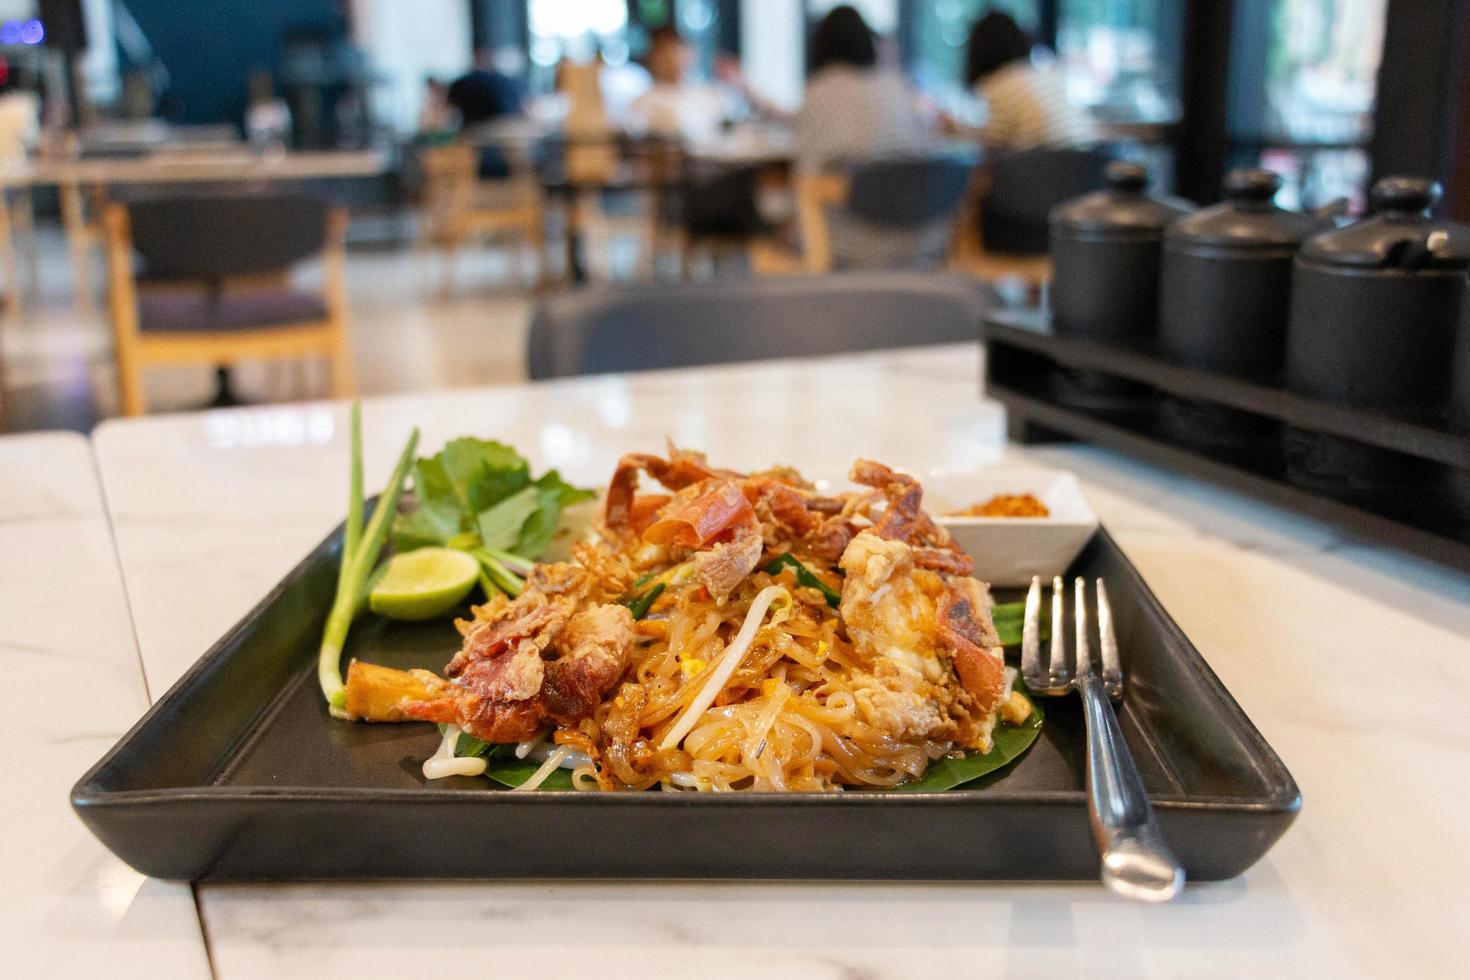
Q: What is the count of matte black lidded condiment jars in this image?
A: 3